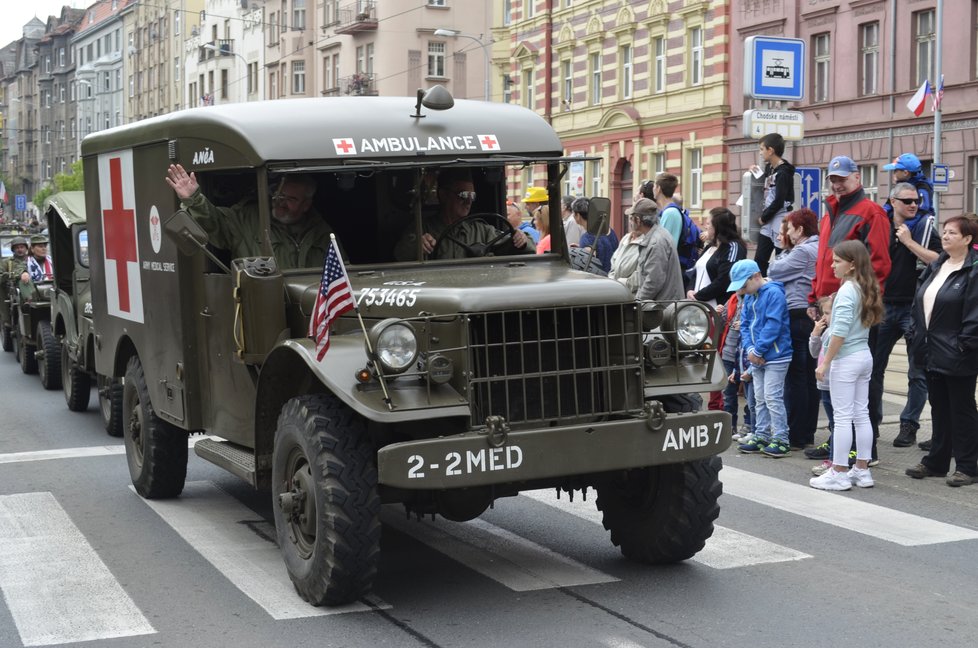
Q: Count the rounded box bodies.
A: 1